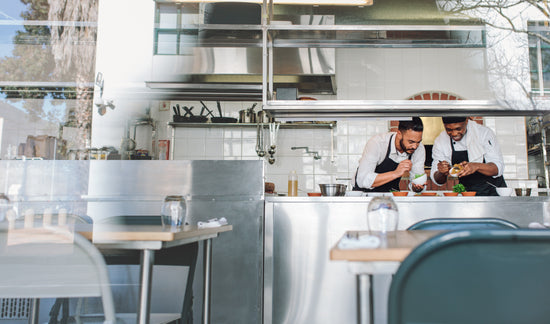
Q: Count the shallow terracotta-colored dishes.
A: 5